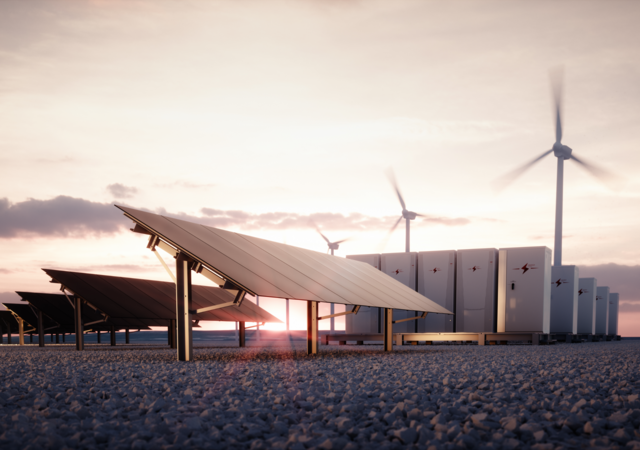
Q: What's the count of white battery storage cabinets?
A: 9